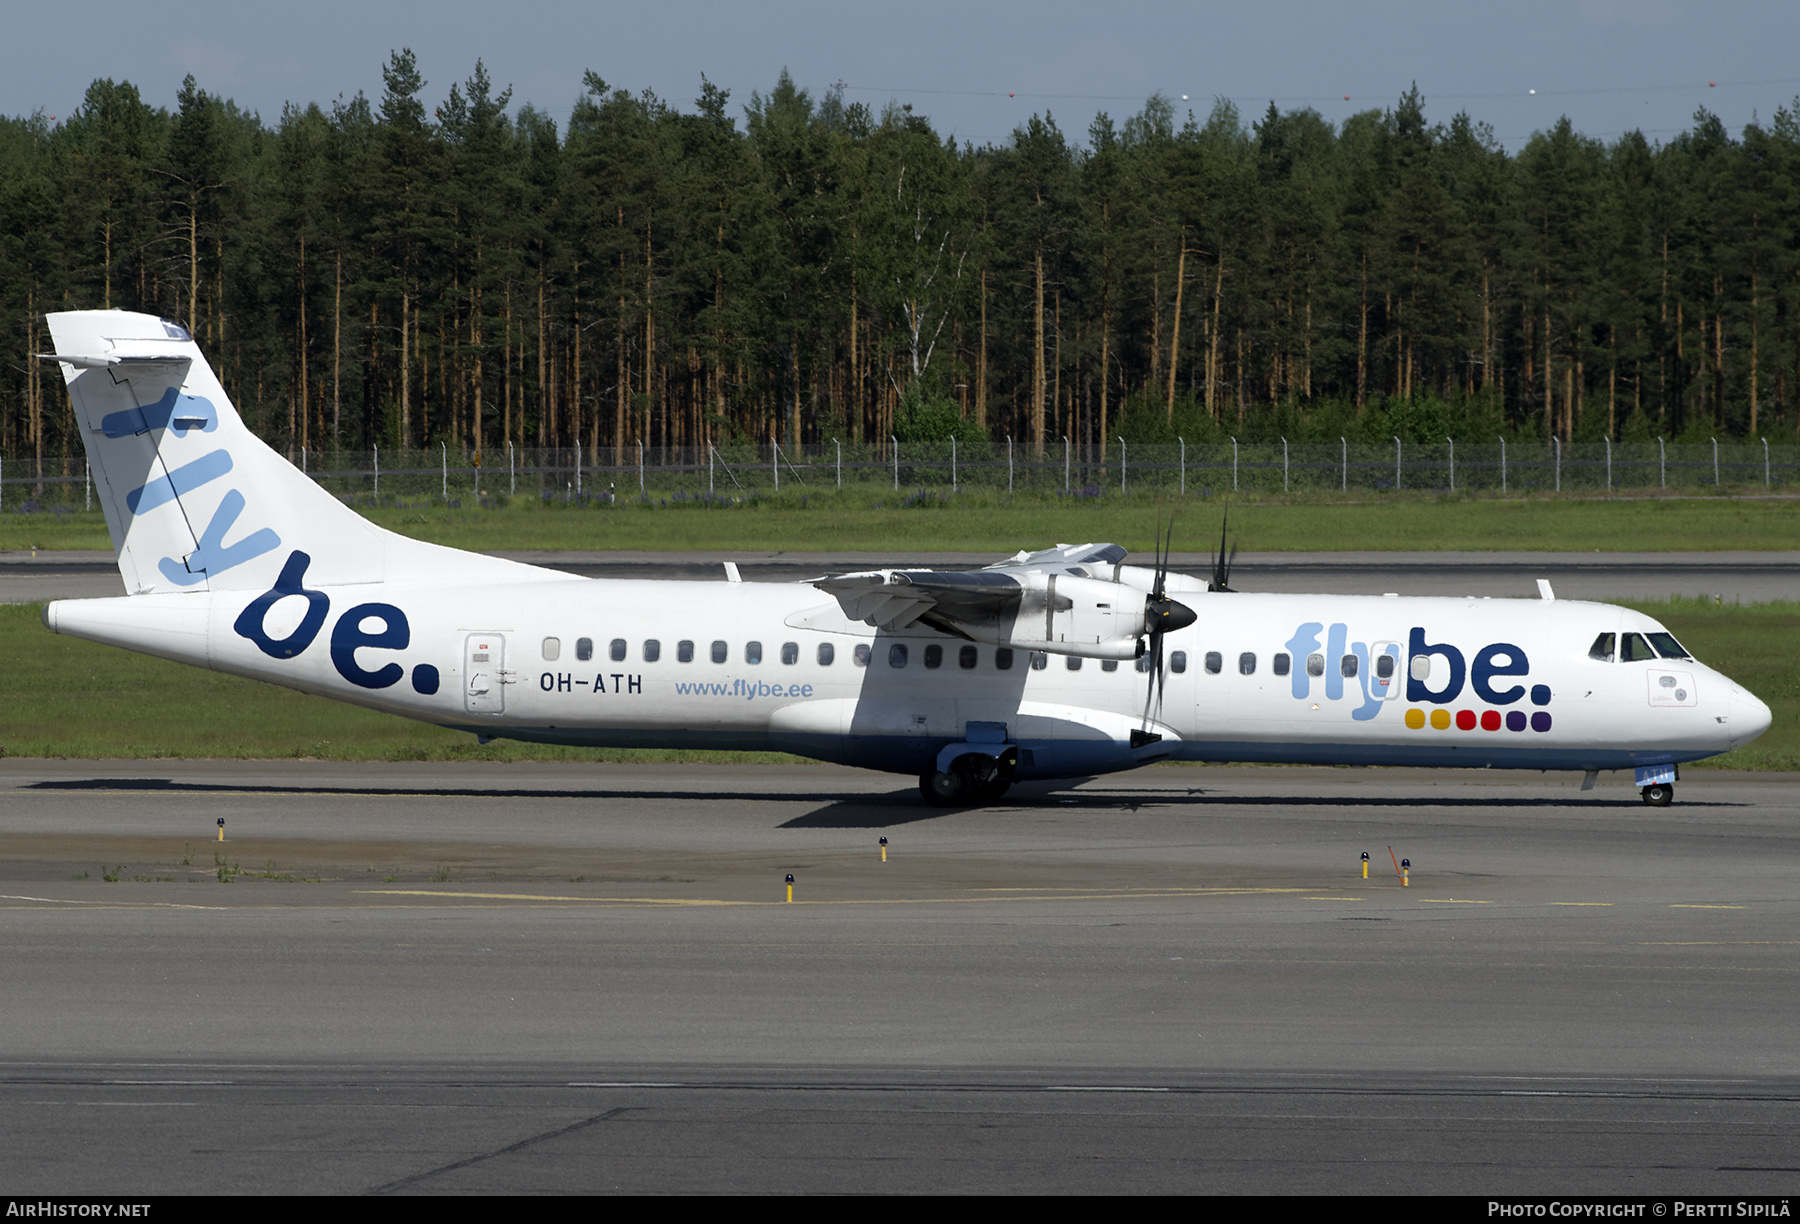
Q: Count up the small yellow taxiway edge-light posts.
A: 5